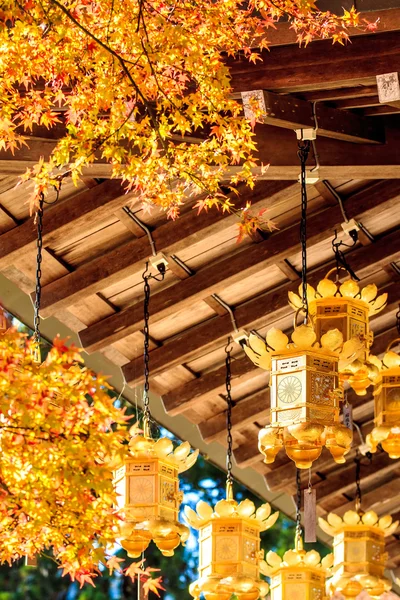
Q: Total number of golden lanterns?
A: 7